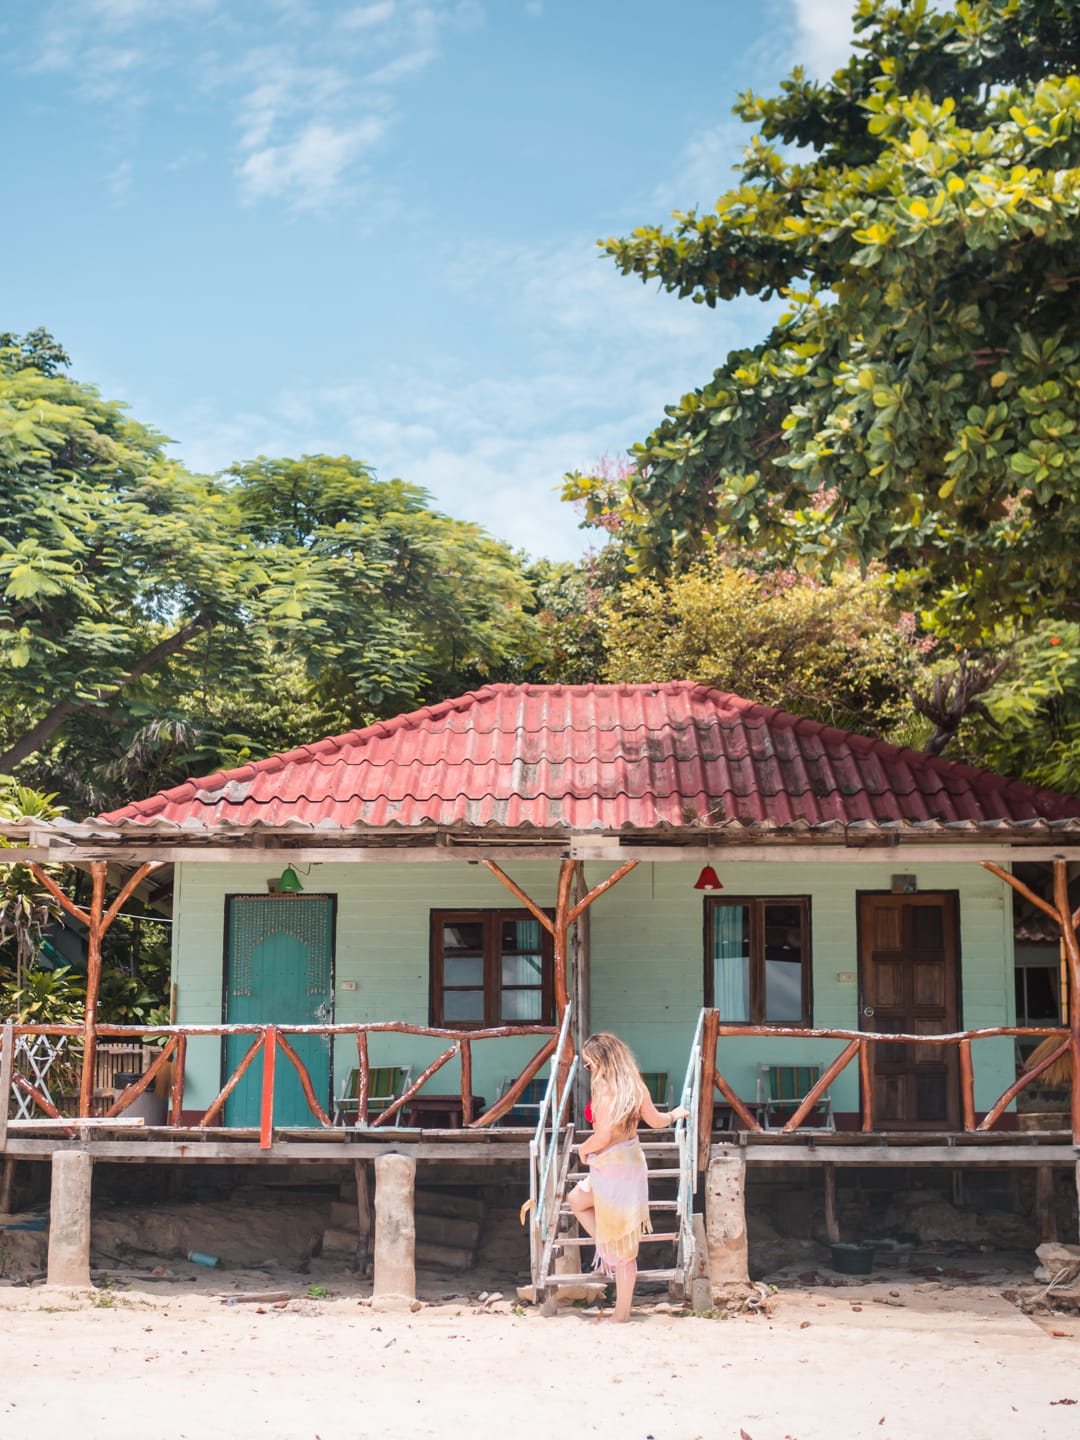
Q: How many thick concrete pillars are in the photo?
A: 3